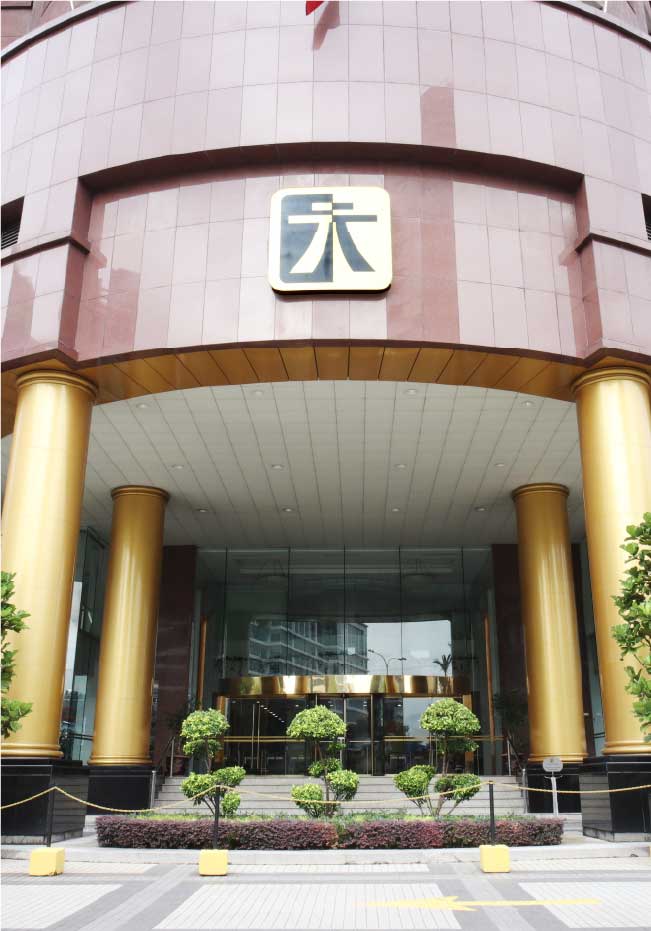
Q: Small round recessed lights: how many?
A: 12